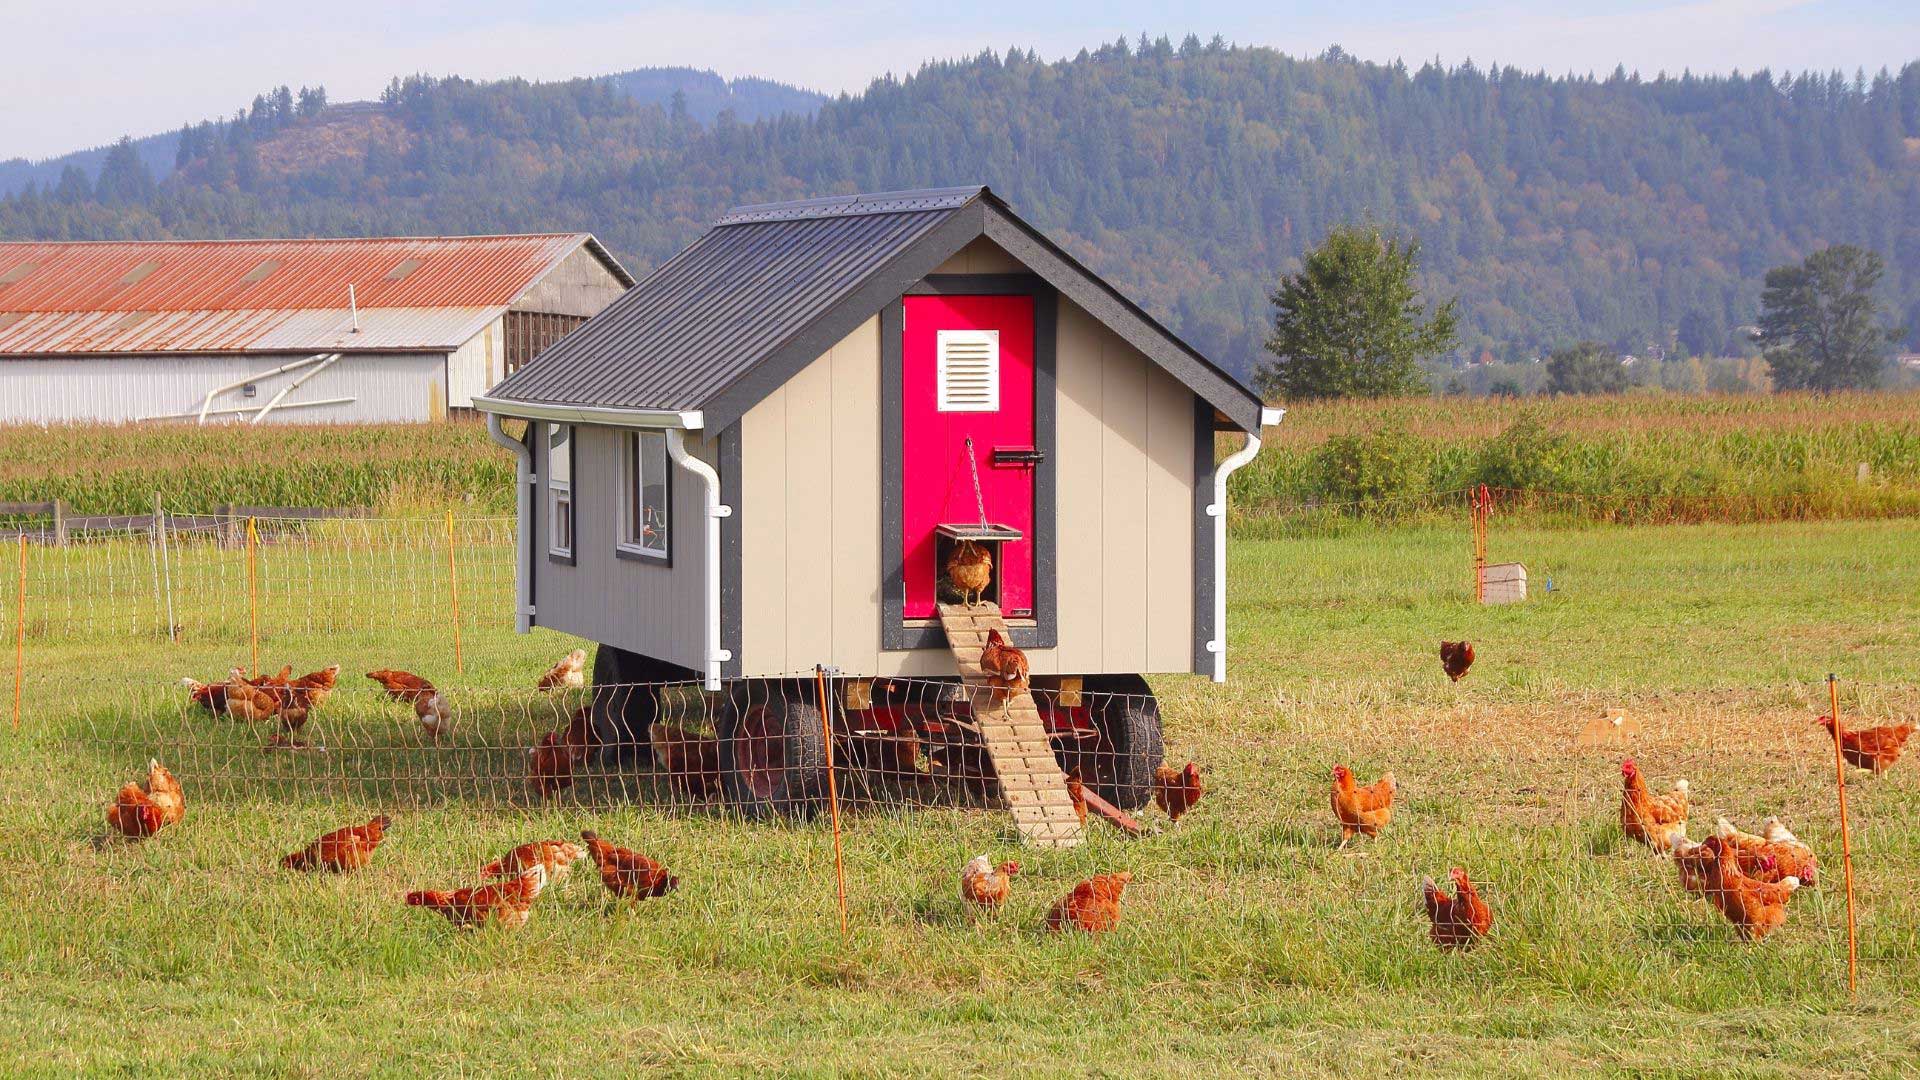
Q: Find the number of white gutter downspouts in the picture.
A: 3